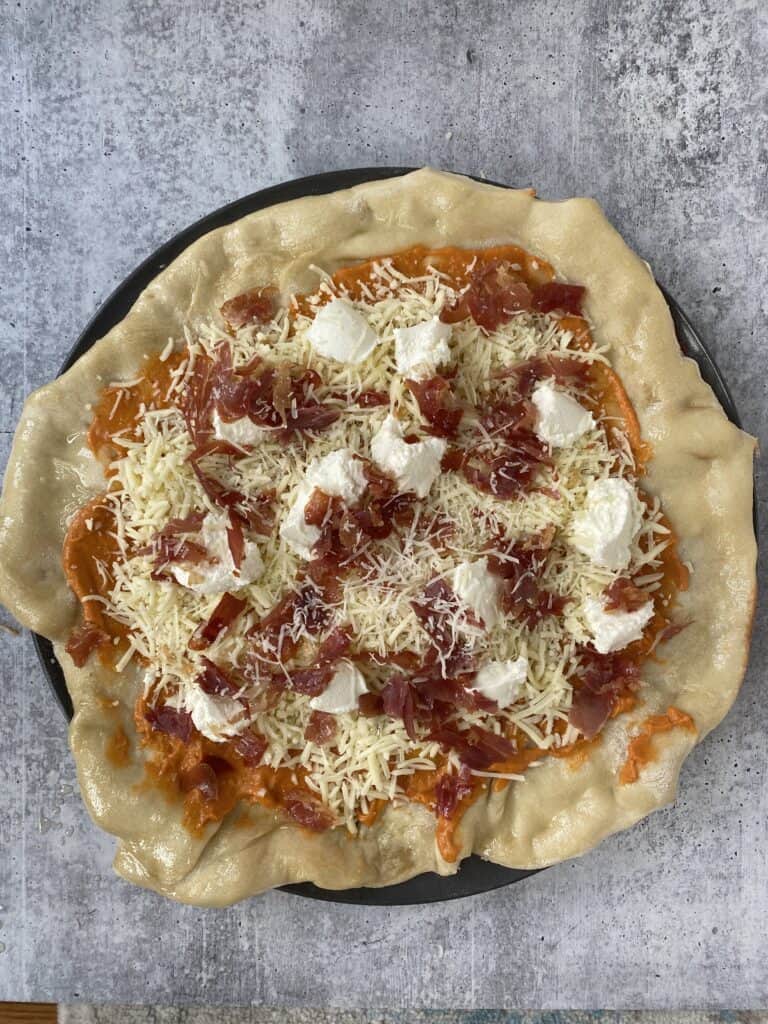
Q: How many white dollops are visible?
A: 13